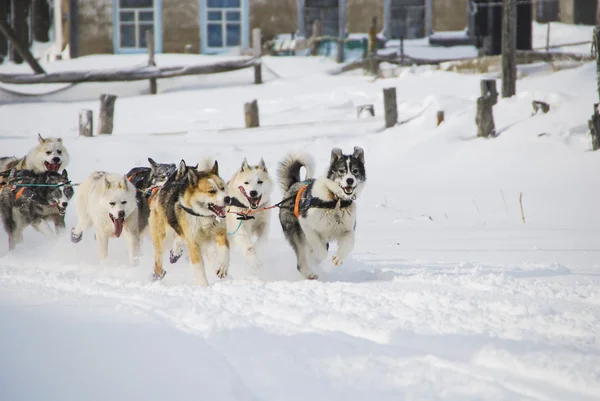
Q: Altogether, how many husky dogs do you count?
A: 7